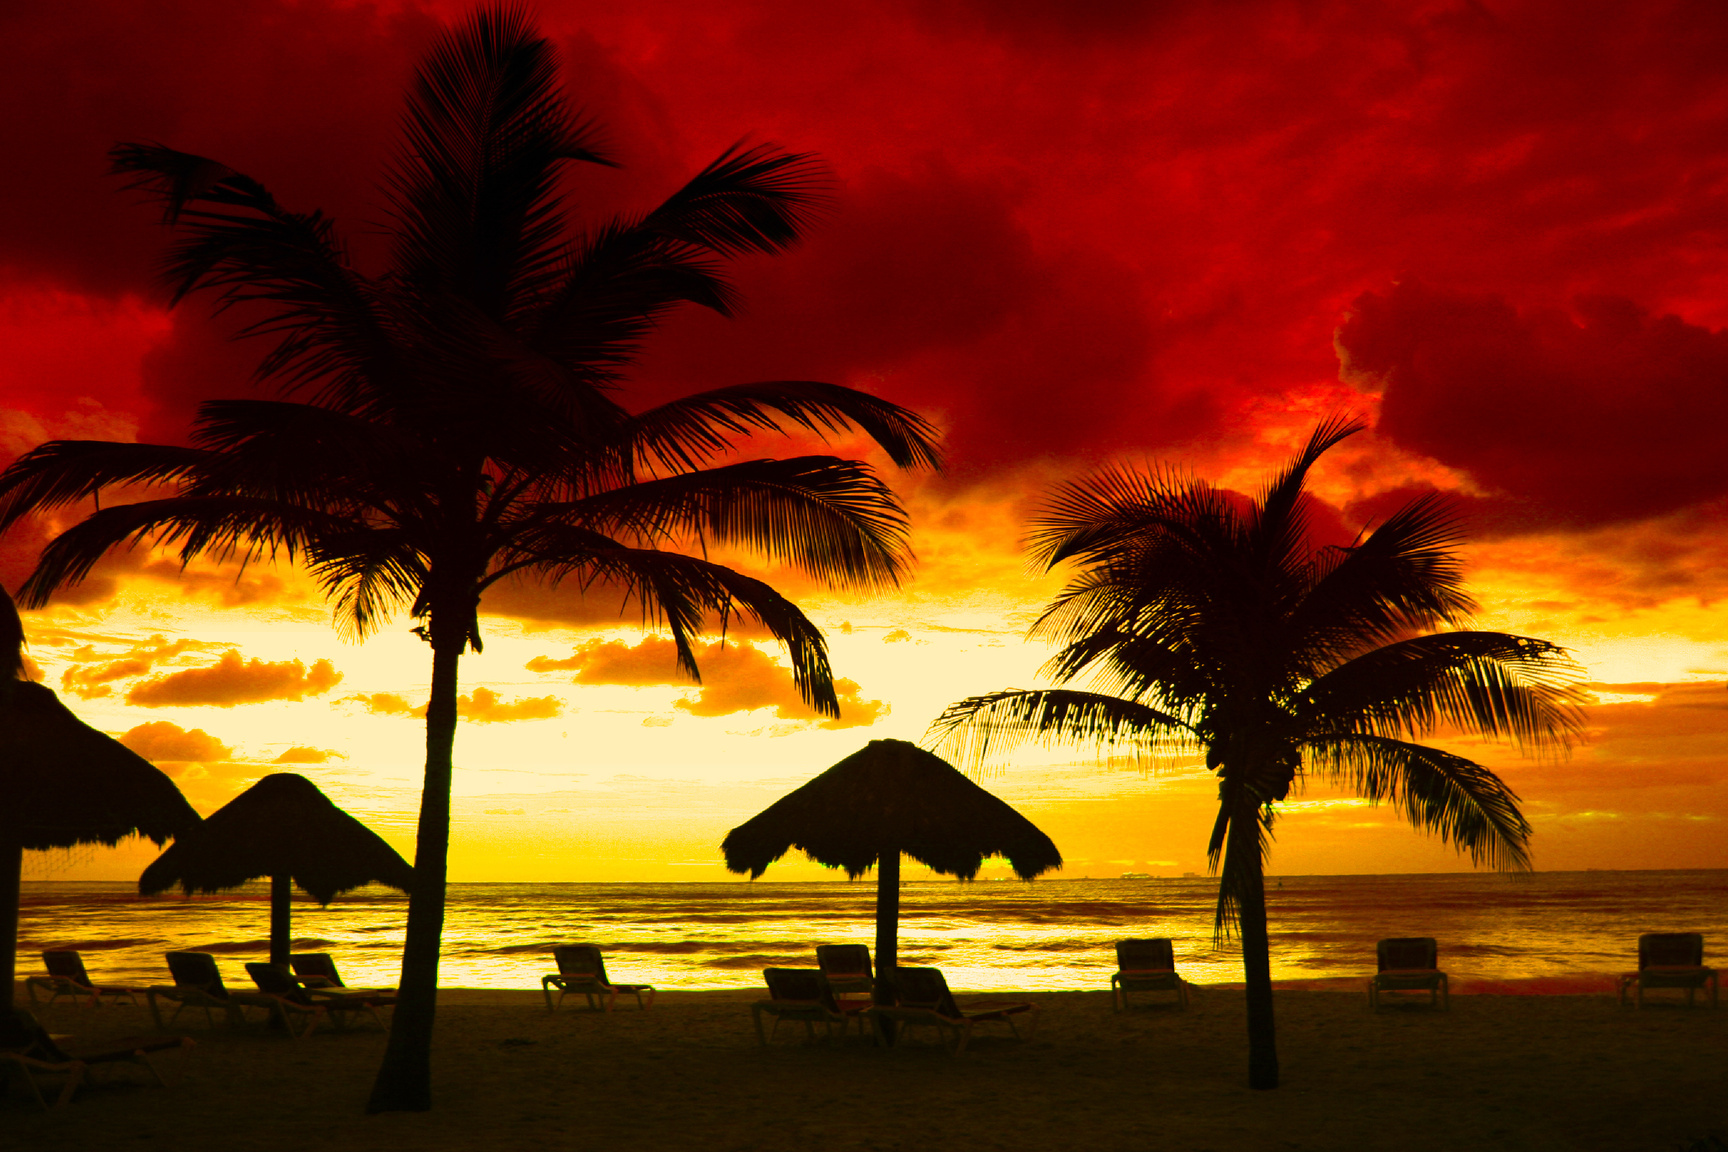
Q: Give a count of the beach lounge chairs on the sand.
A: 12